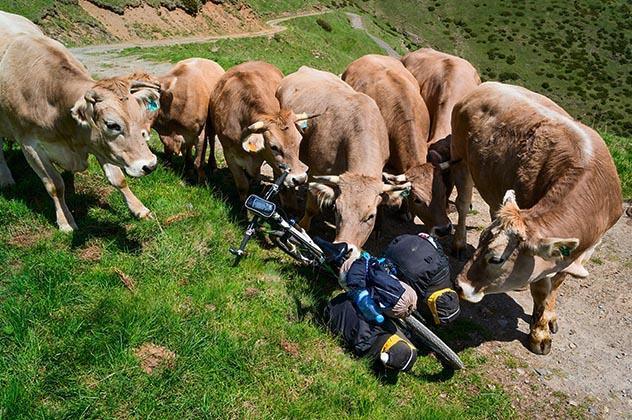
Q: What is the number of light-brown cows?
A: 7